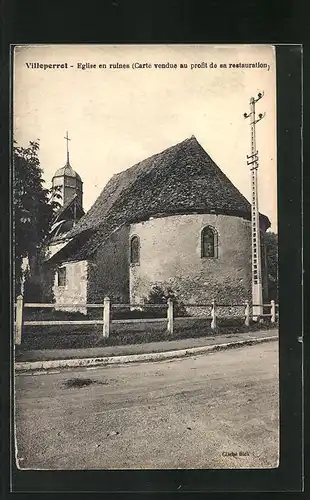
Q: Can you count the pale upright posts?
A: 6